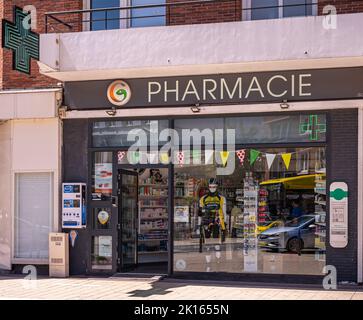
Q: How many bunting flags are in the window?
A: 12